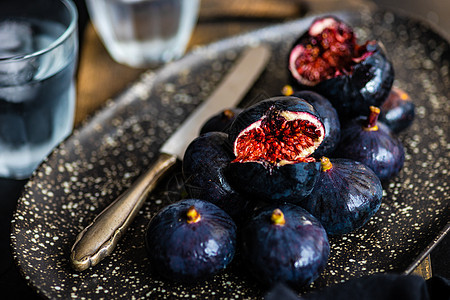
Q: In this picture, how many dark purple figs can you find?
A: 10